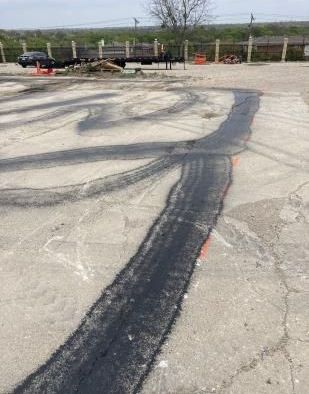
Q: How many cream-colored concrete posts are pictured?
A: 11